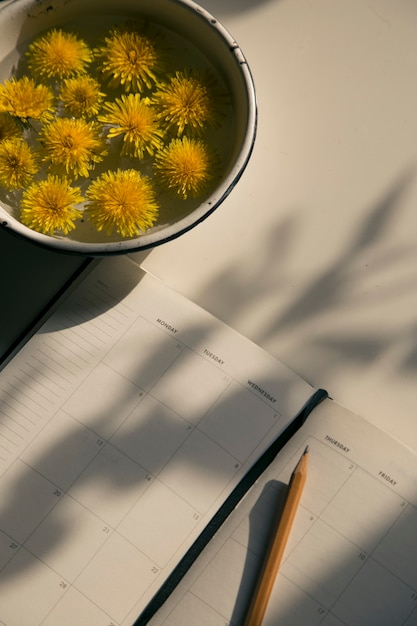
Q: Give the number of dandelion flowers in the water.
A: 12